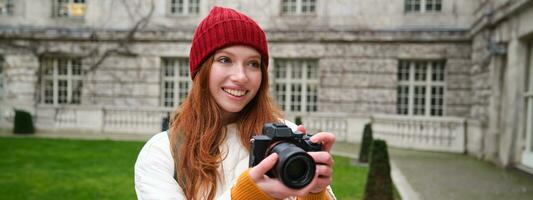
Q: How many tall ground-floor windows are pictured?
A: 4